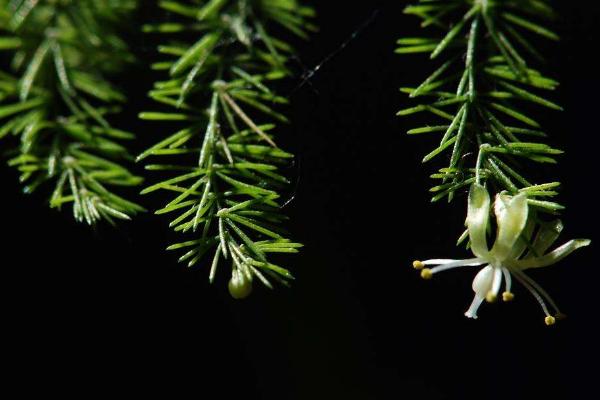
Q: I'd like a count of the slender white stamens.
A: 6